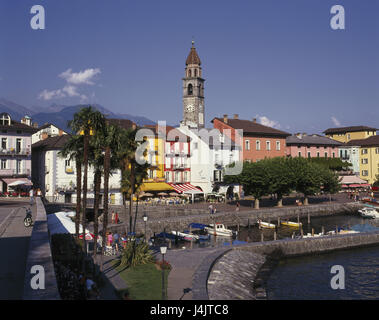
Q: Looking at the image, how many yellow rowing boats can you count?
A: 2